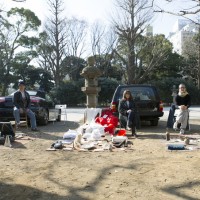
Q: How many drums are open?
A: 0